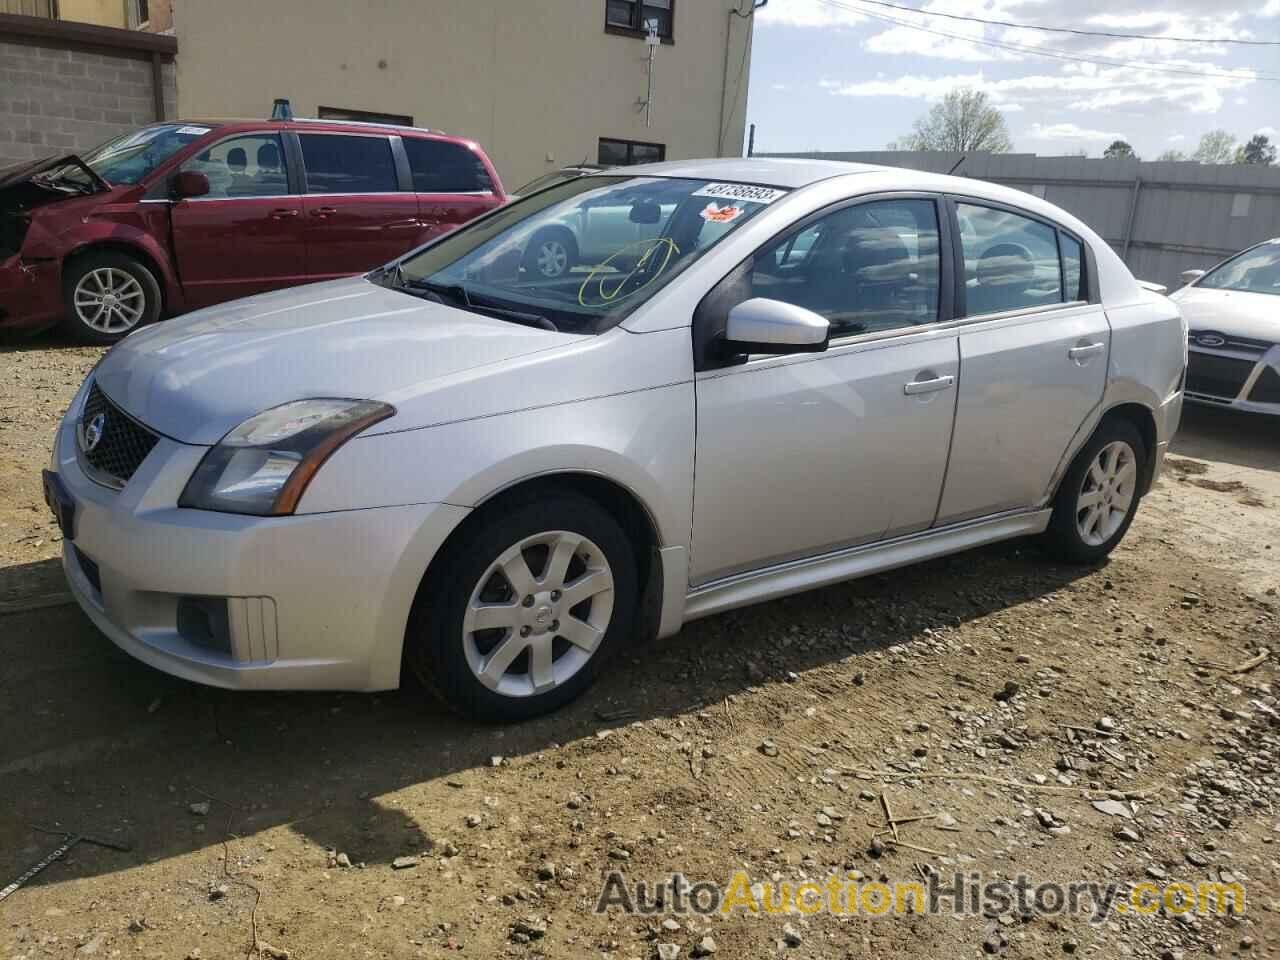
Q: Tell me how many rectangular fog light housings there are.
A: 1